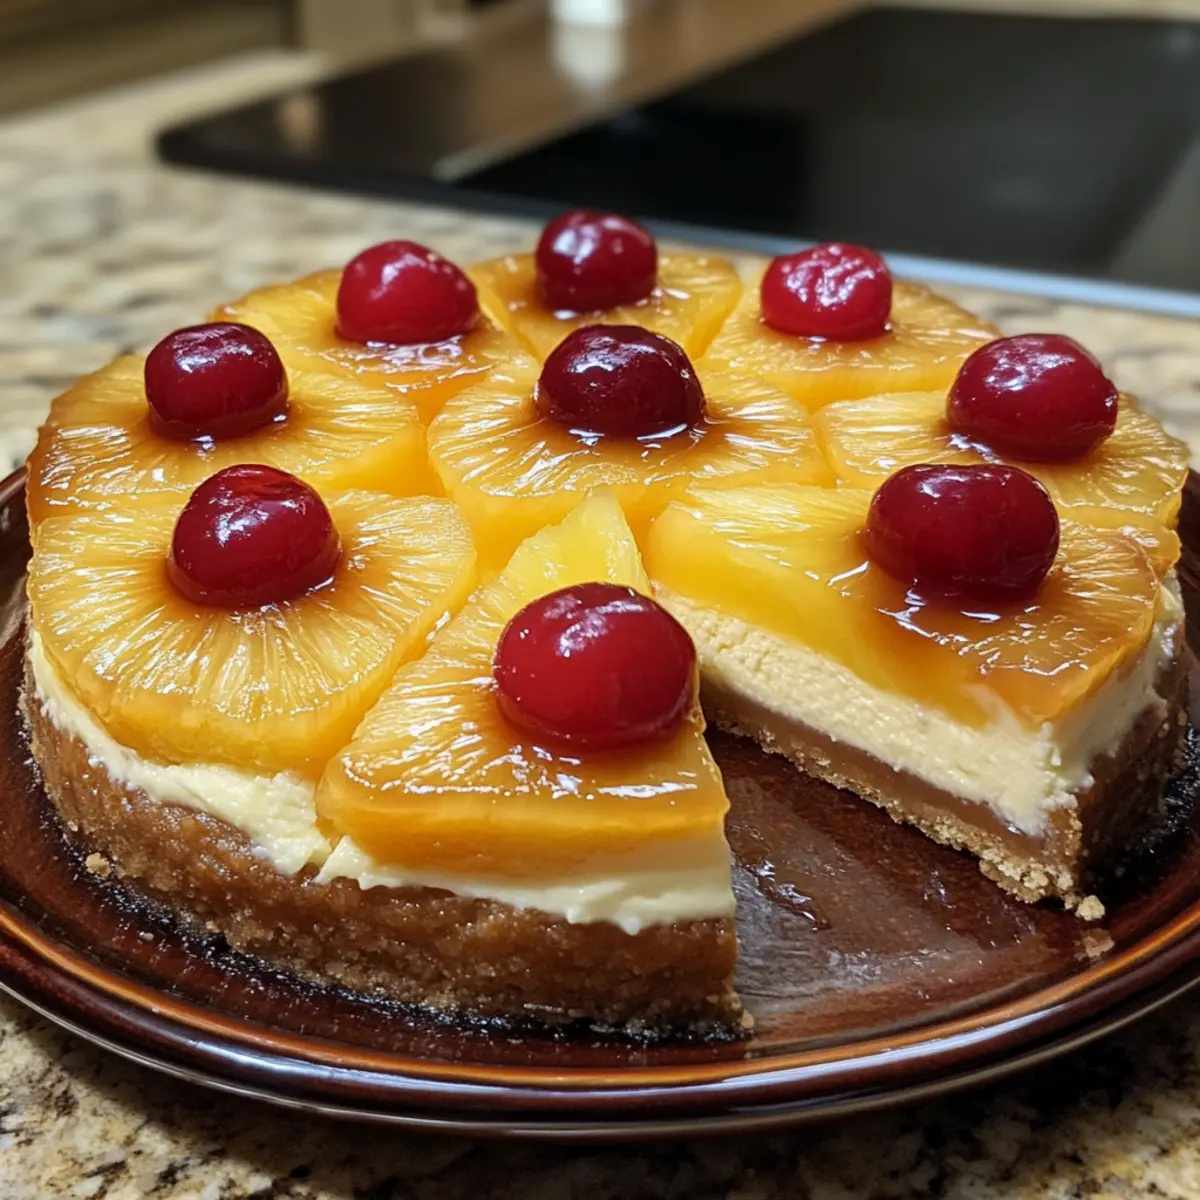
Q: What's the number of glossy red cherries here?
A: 9